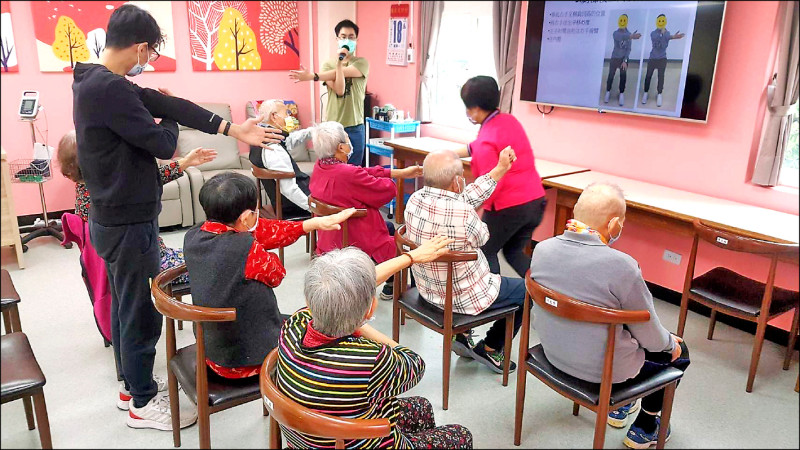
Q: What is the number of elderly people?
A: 7